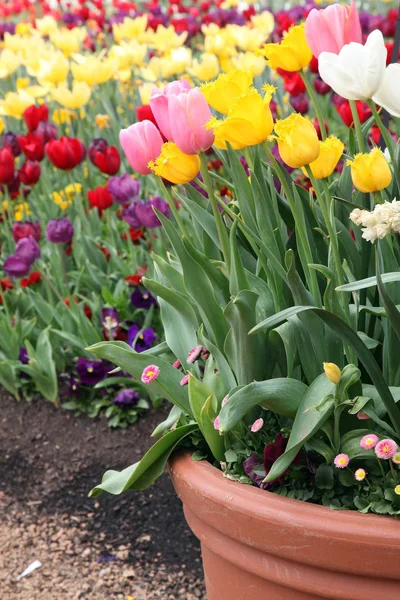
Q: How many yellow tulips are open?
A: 7